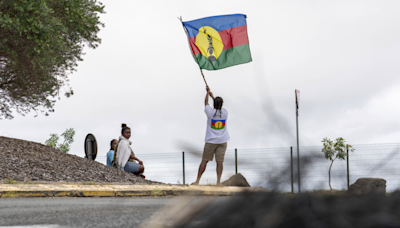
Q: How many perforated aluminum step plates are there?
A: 0